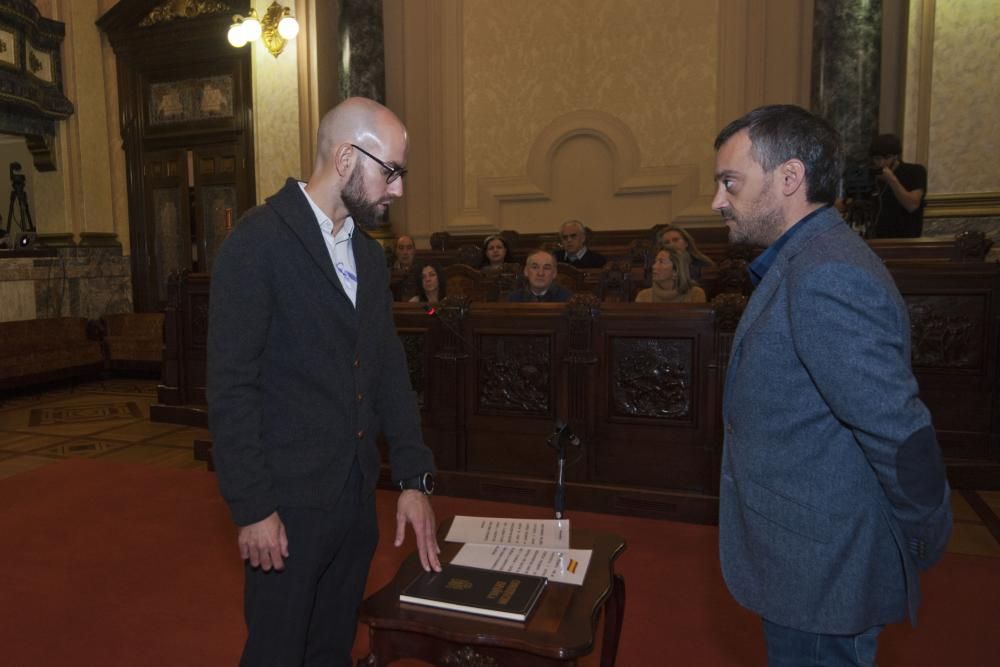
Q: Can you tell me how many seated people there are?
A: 7